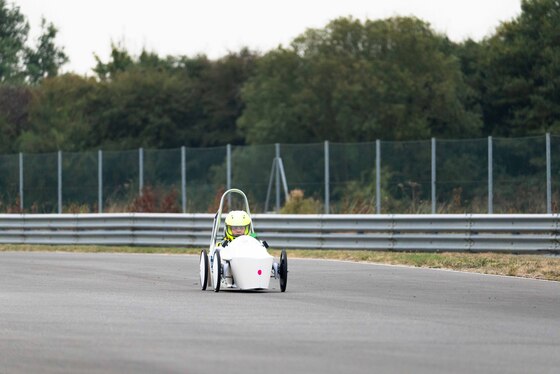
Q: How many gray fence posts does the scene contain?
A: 12